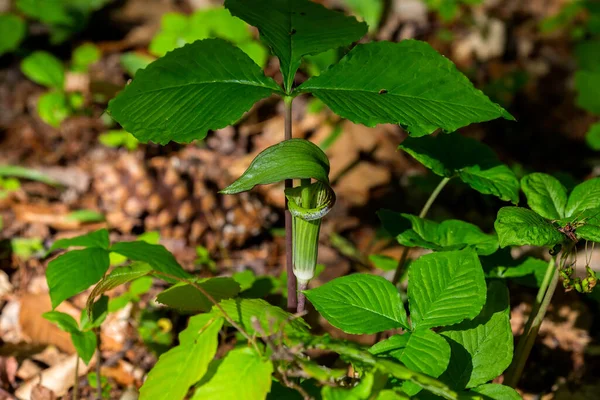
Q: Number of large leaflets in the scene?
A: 3